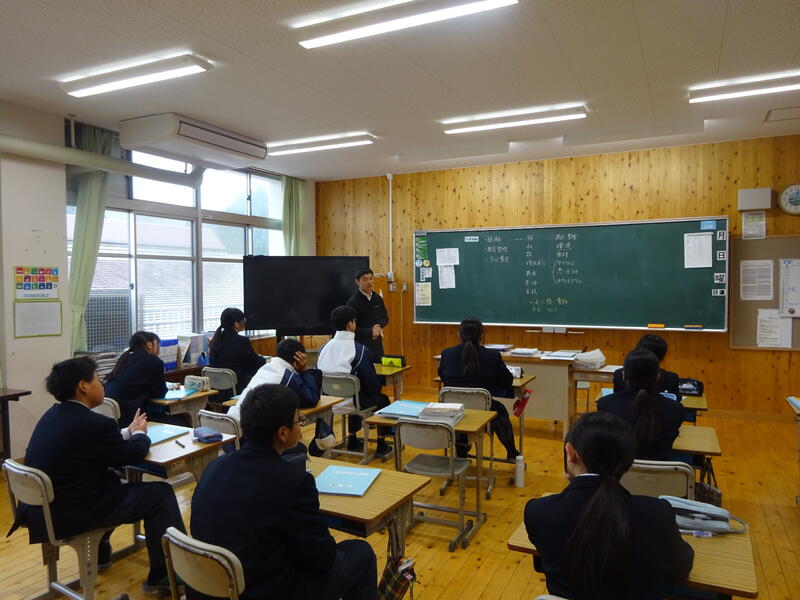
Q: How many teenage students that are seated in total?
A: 10